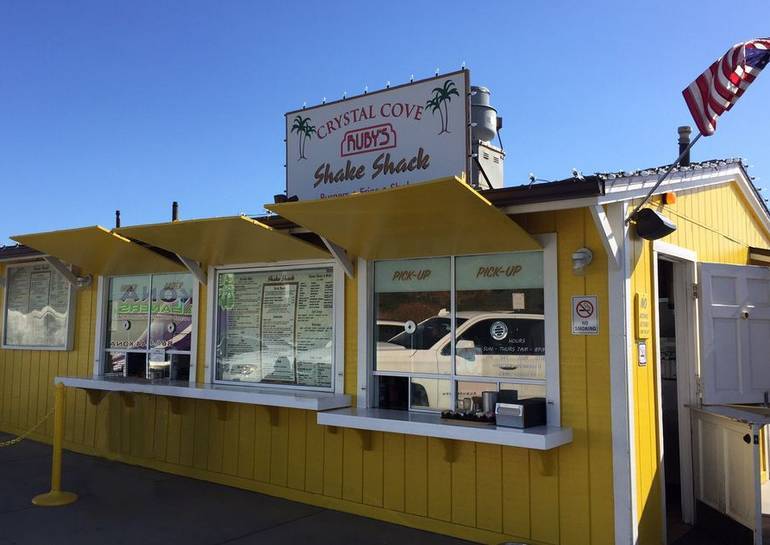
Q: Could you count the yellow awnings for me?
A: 3